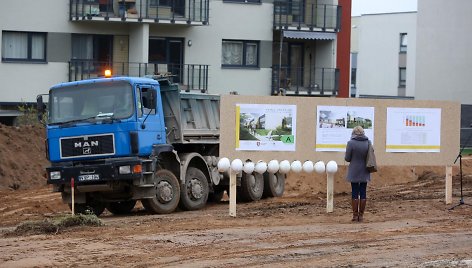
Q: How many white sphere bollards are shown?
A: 10